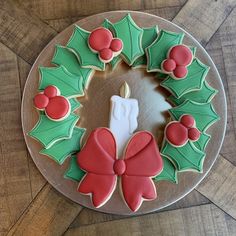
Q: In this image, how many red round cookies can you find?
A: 12